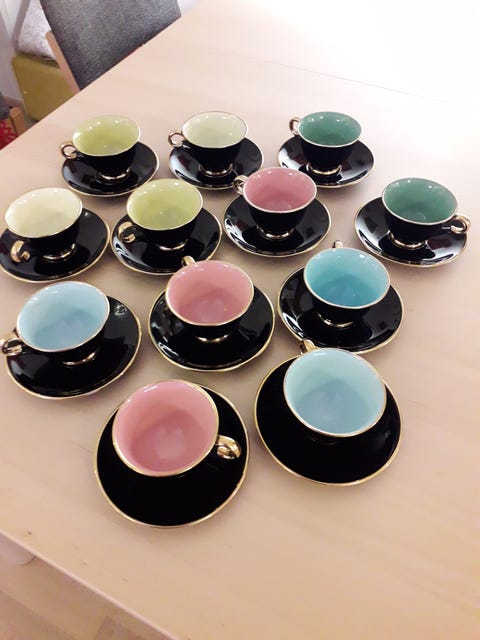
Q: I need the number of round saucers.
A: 12